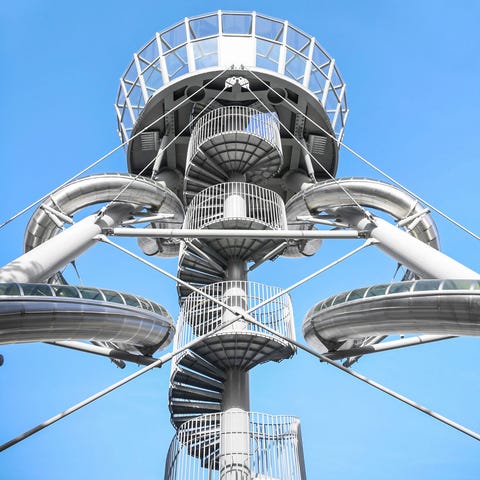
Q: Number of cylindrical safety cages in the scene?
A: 4